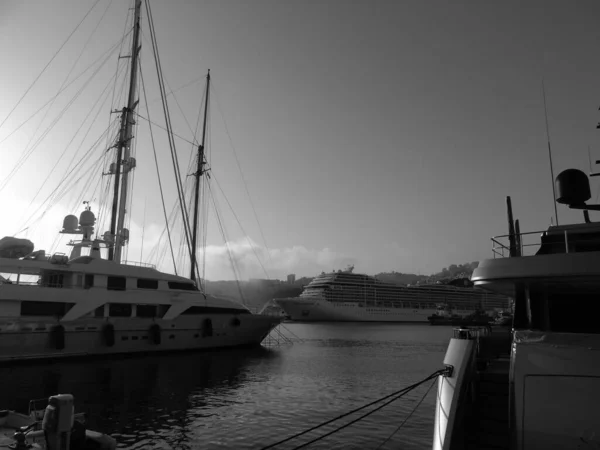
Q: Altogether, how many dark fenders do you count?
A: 5